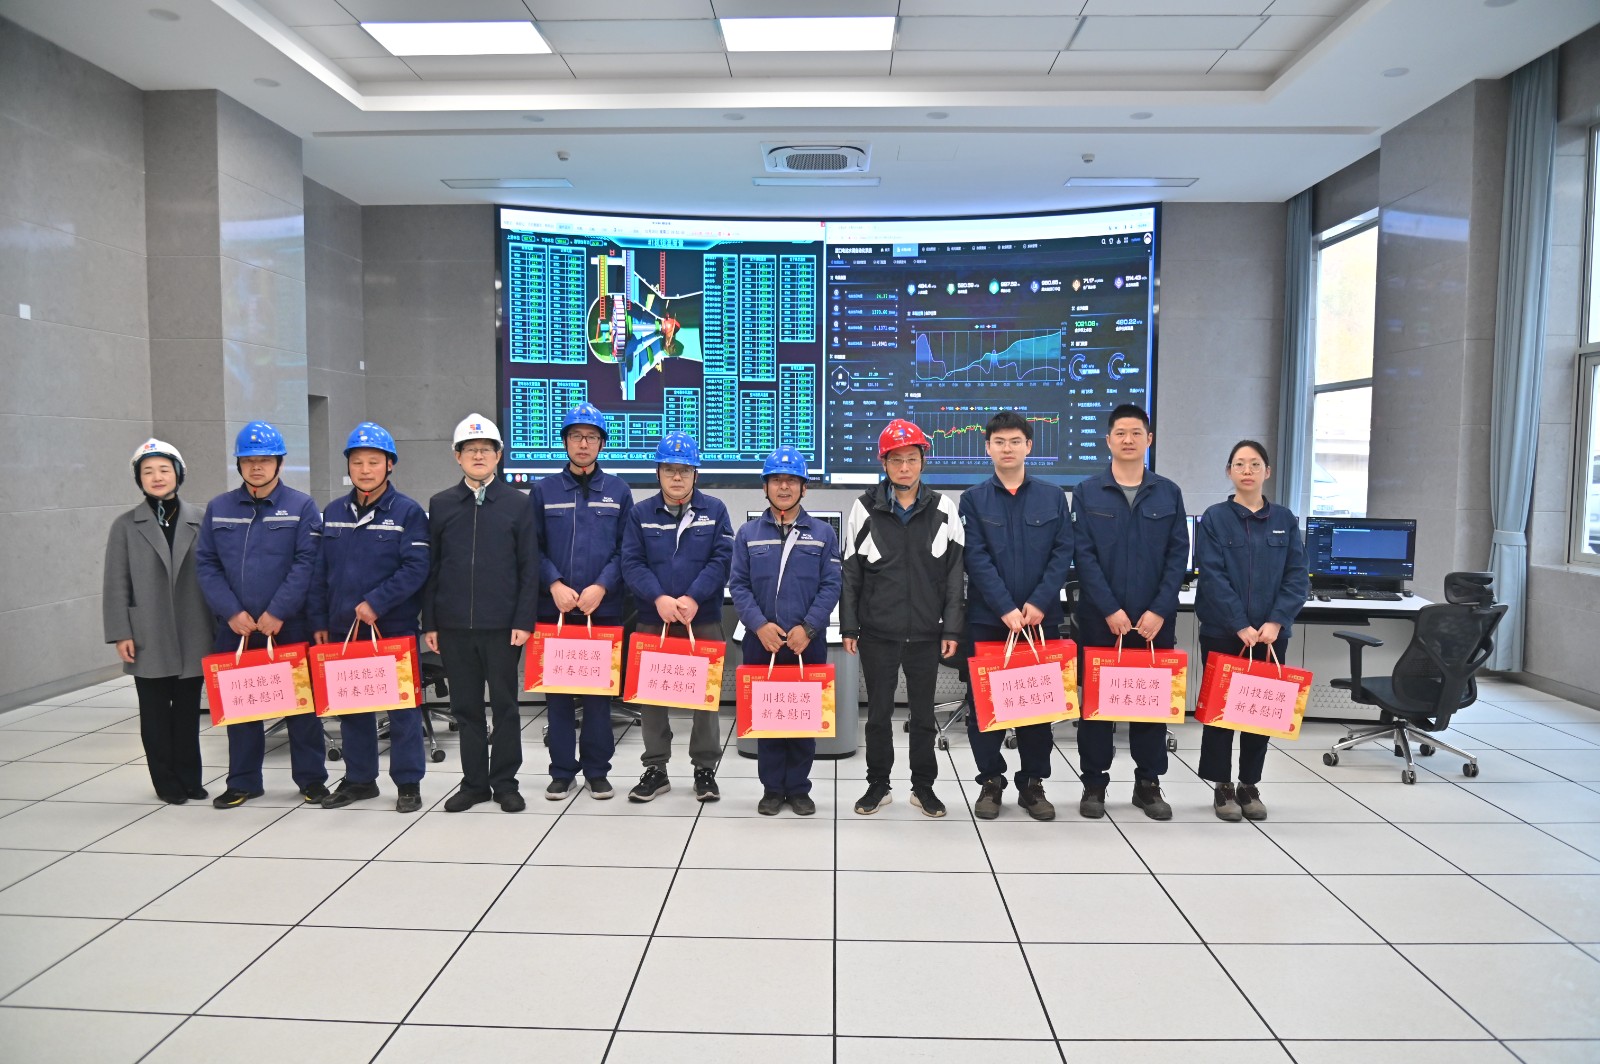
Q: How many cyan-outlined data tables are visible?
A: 13